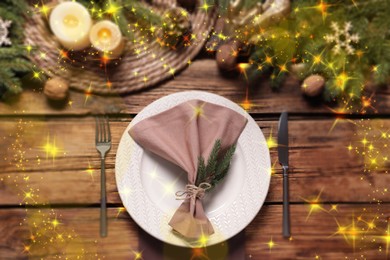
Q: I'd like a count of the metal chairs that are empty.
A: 0